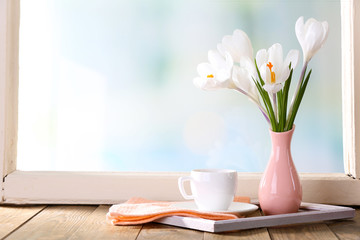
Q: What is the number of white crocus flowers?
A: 5